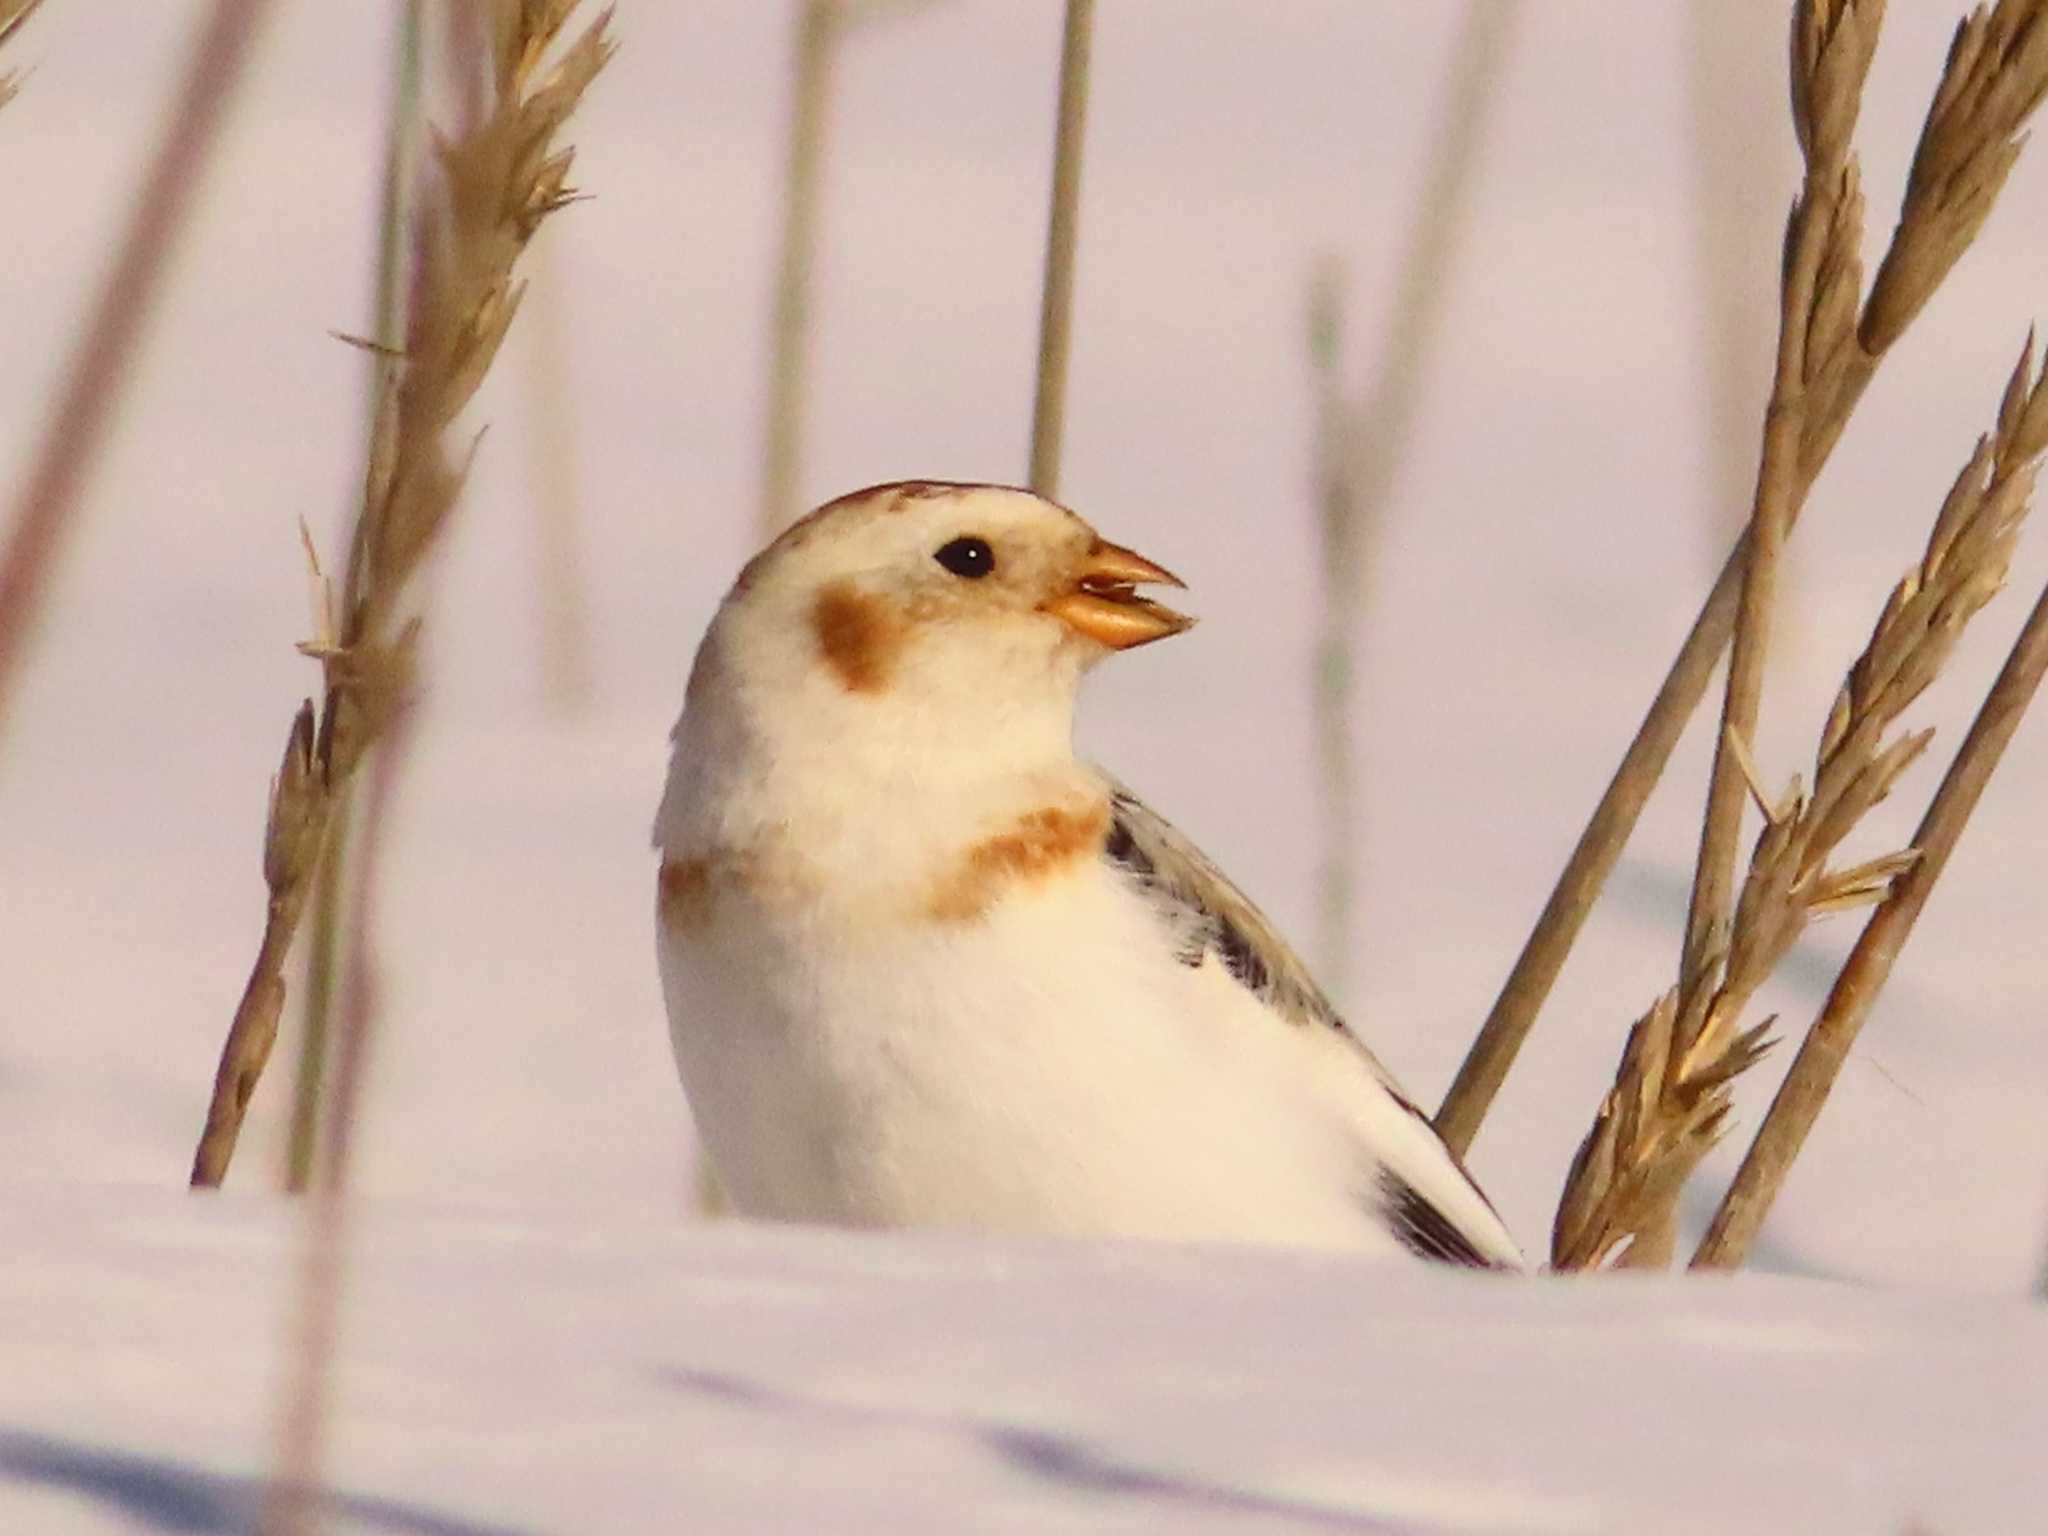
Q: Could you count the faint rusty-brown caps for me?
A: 1